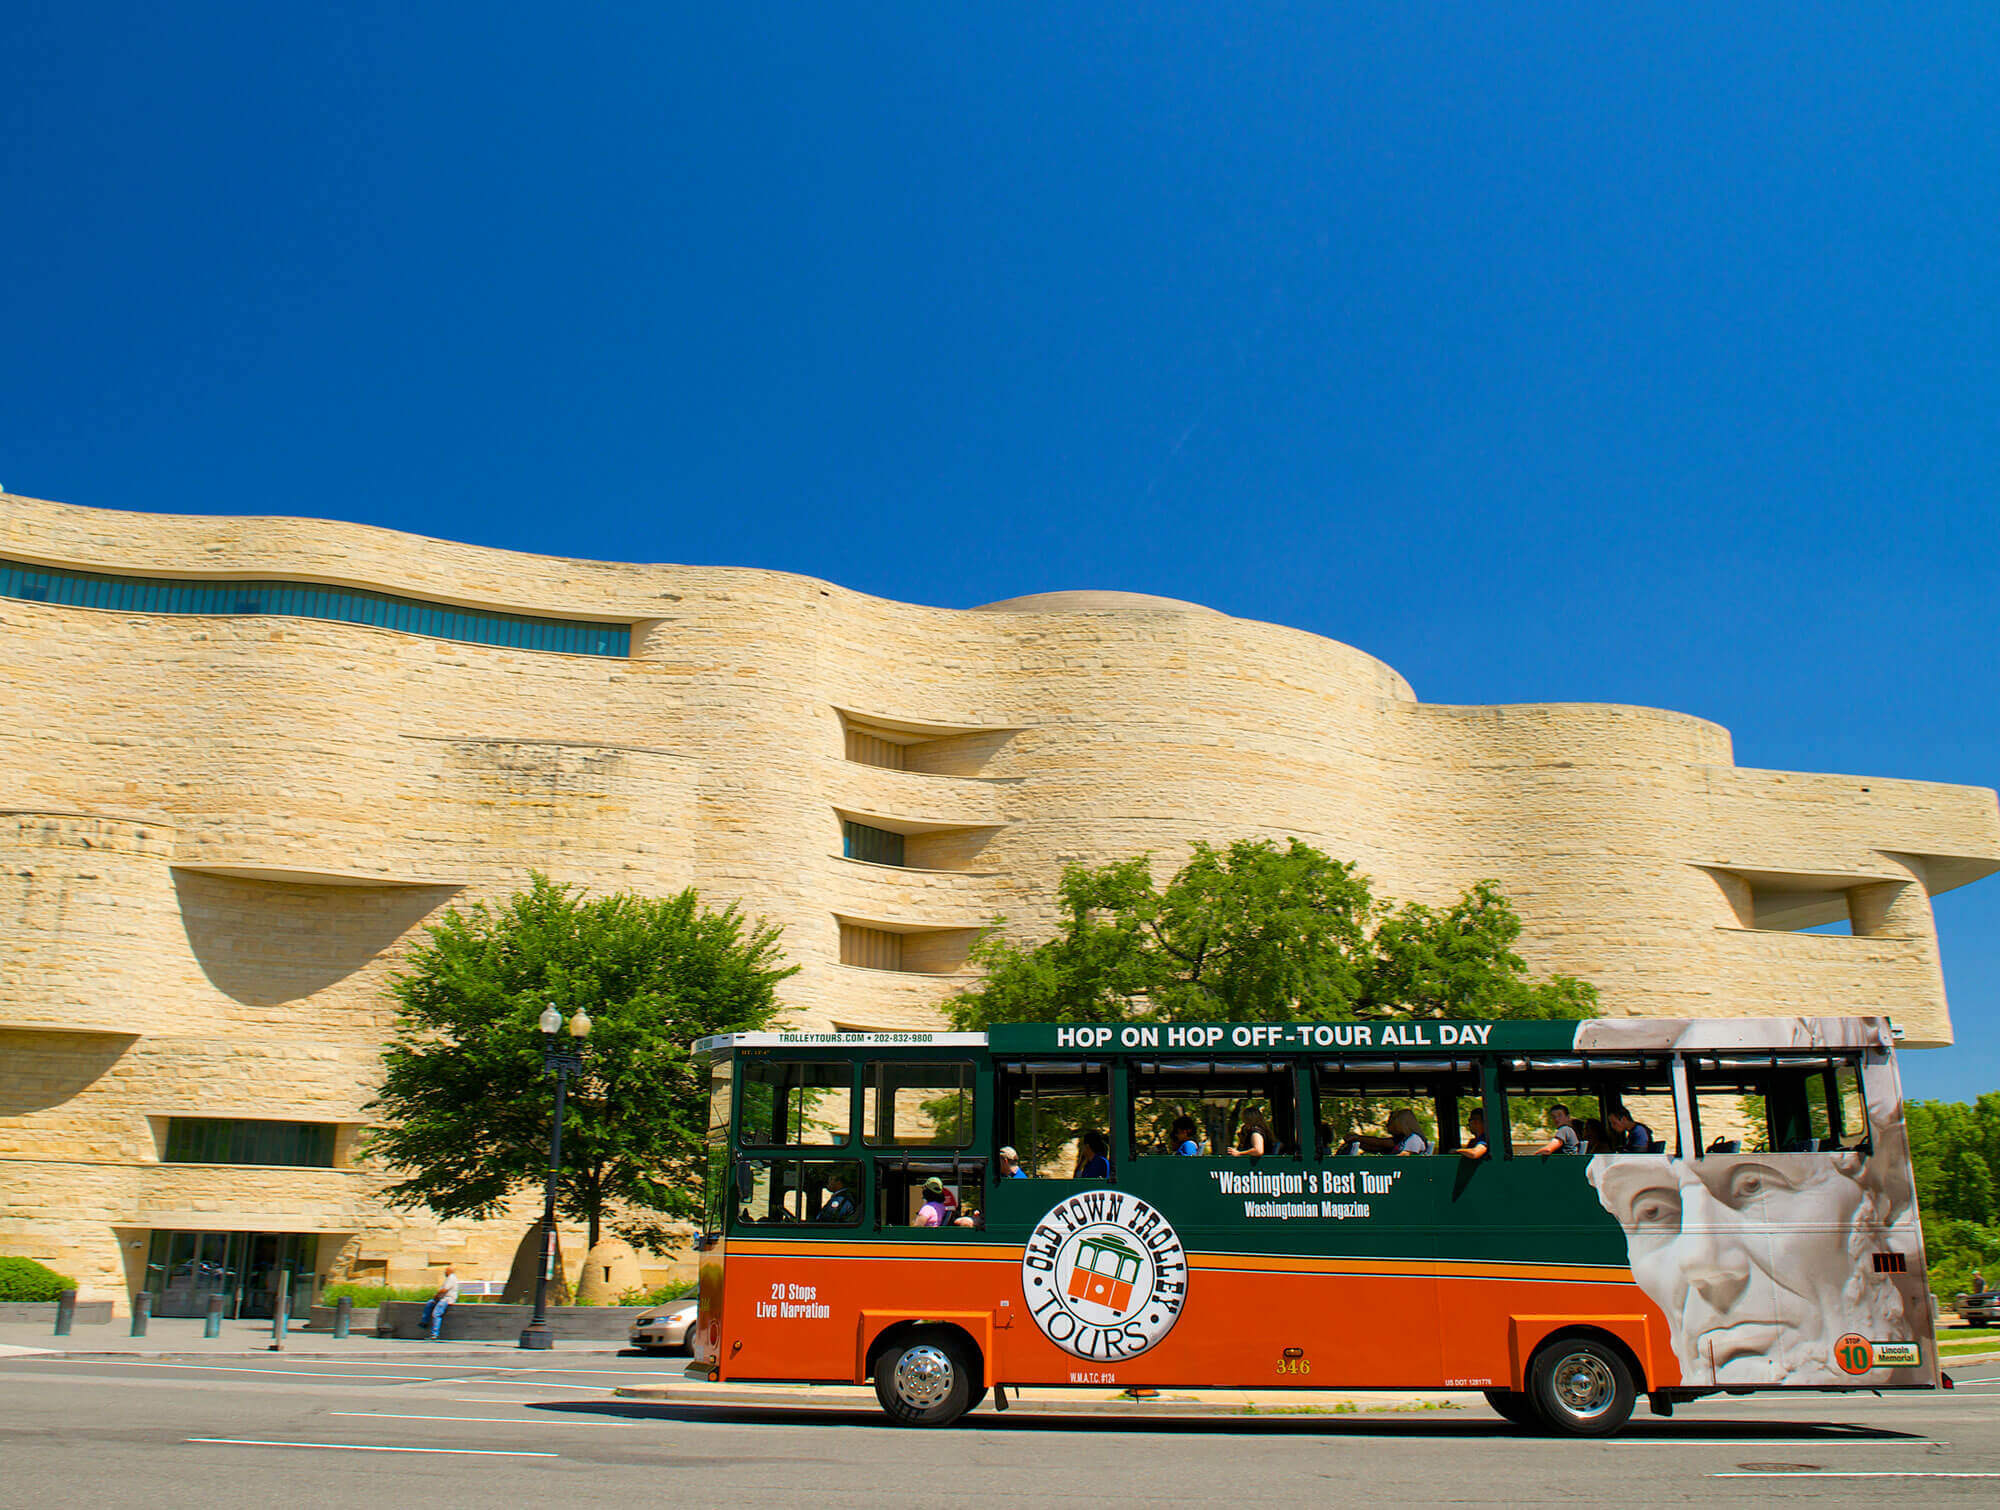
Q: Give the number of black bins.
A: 0